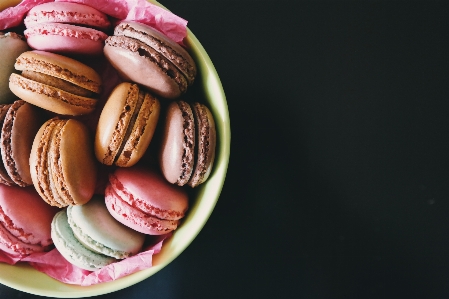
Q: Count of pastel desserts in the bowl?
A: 11